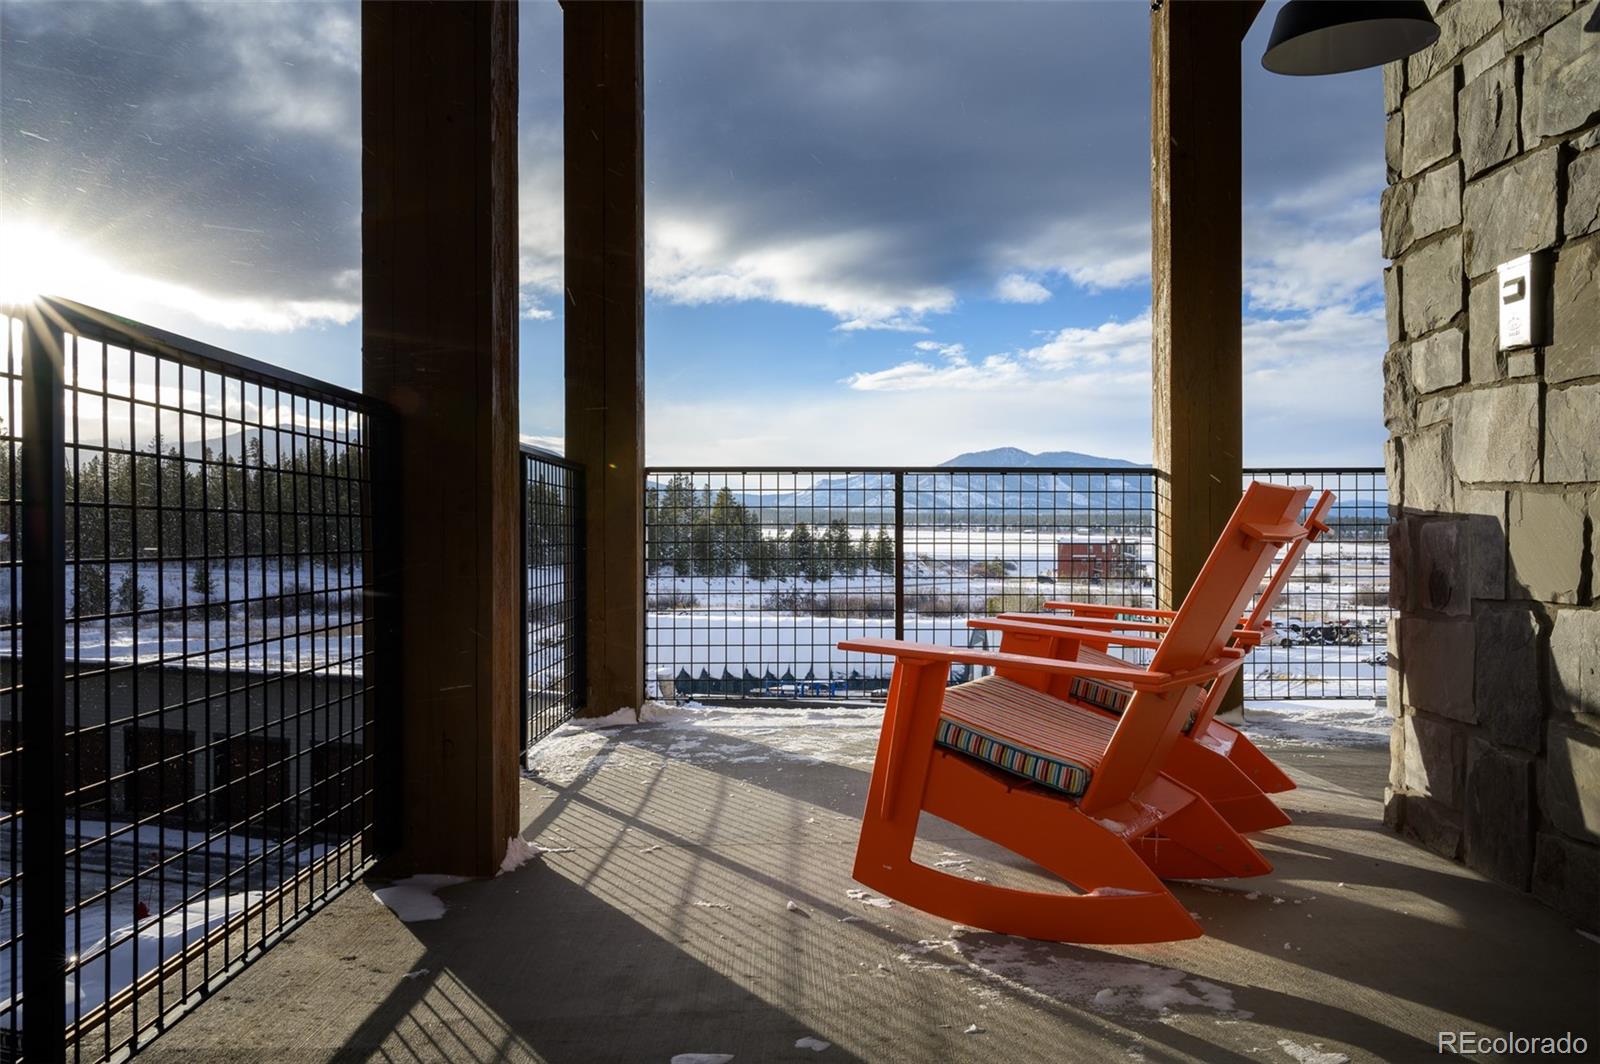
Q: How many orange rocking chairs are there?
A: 2